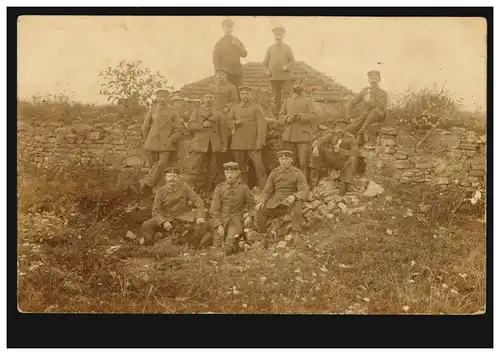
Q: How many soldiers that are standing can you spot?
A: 7